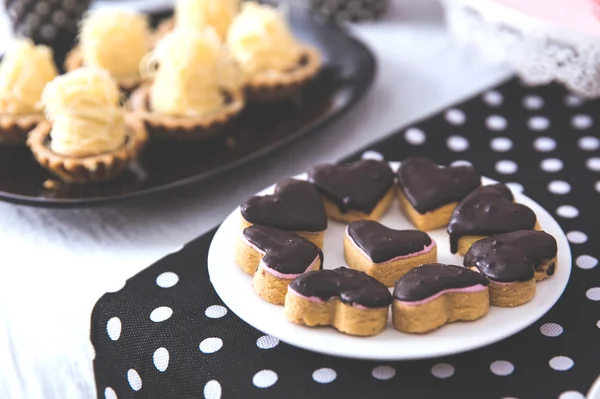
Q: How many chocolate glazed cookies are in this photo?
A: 9